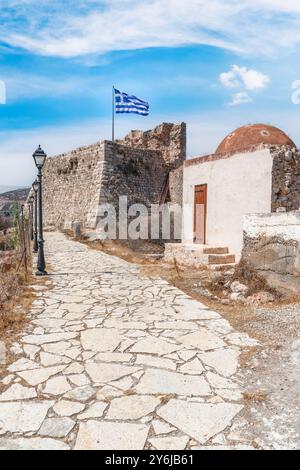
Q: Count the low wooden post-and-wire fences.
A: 1